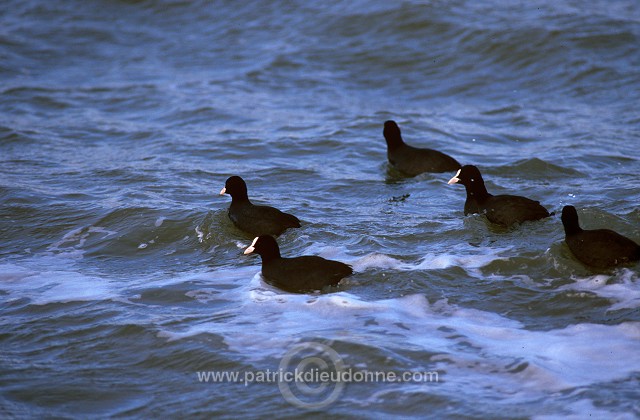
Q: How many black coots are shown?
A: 5